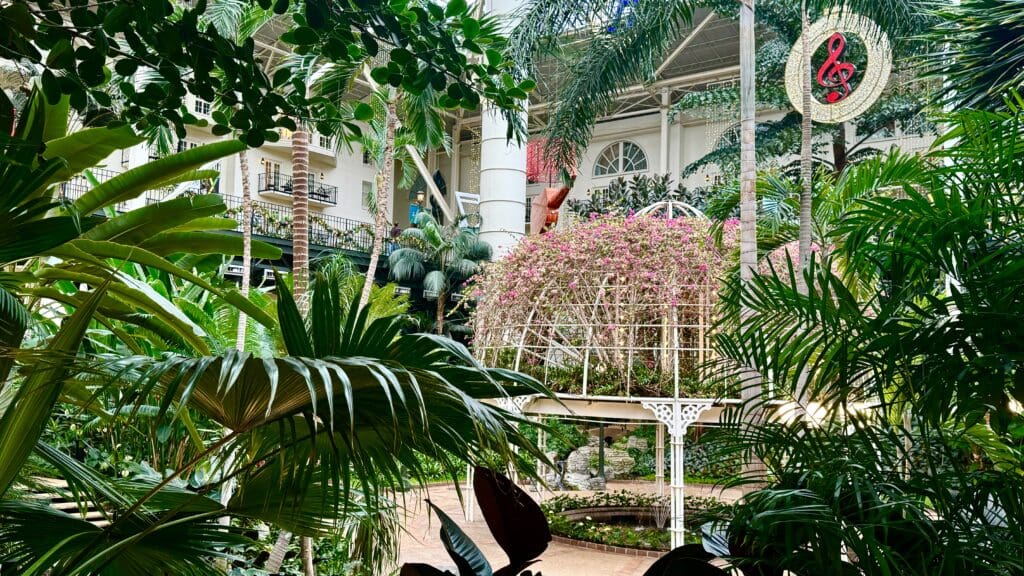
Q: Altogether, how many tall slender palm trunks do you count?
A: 5